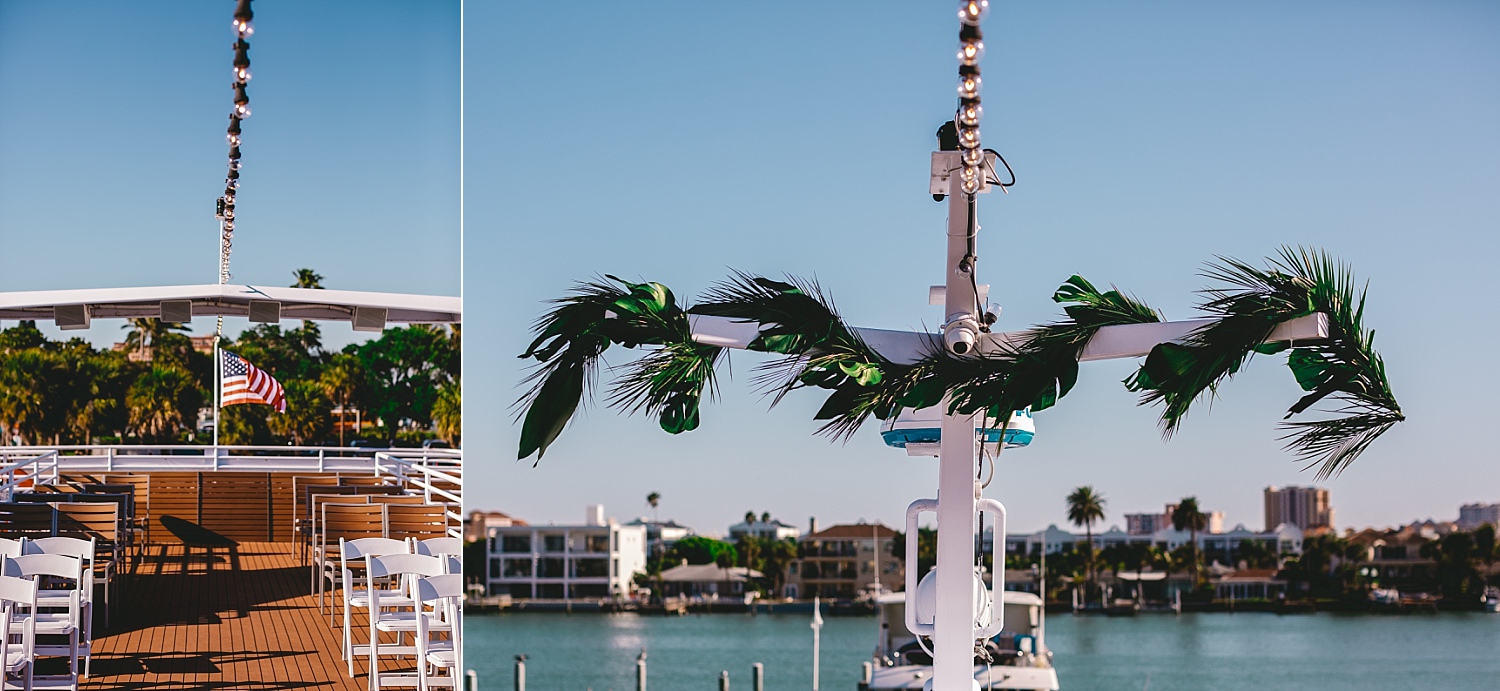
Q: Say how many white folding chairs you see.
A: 11